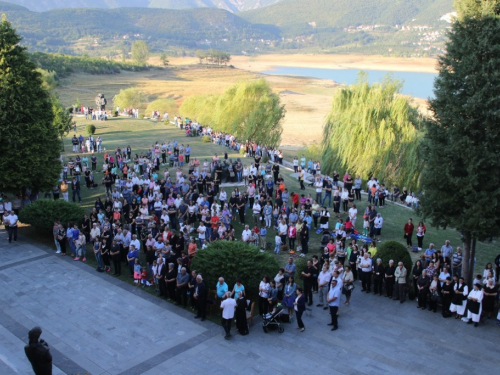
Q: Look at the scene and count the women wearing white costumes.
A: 2